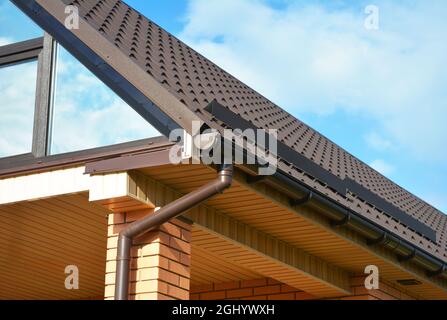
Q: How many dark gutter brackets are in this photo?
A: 6